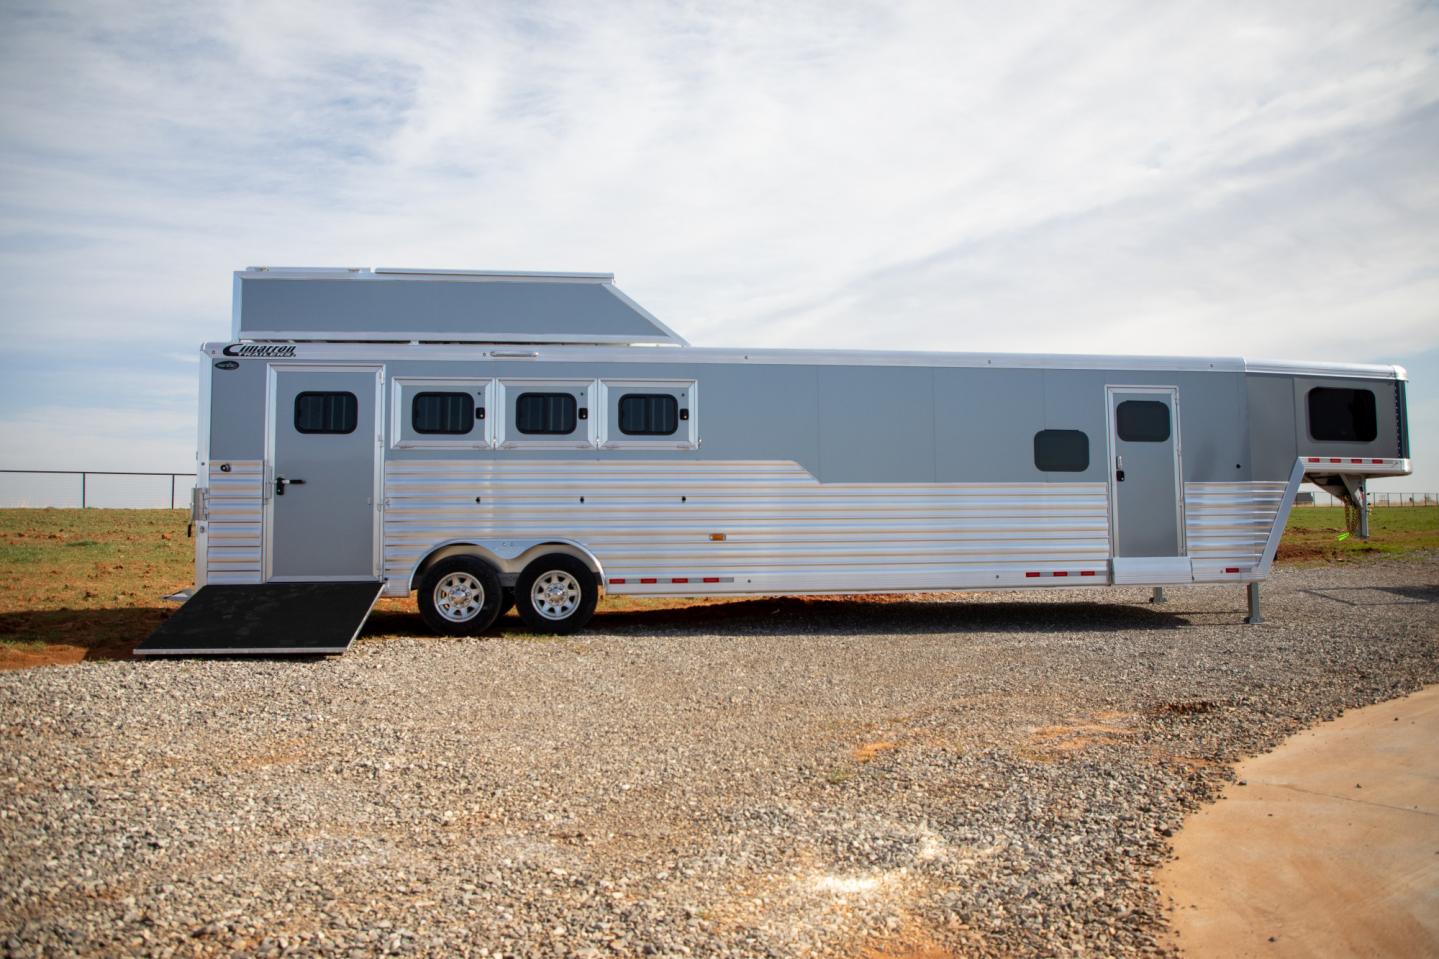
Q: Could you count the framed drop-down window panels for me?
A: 3